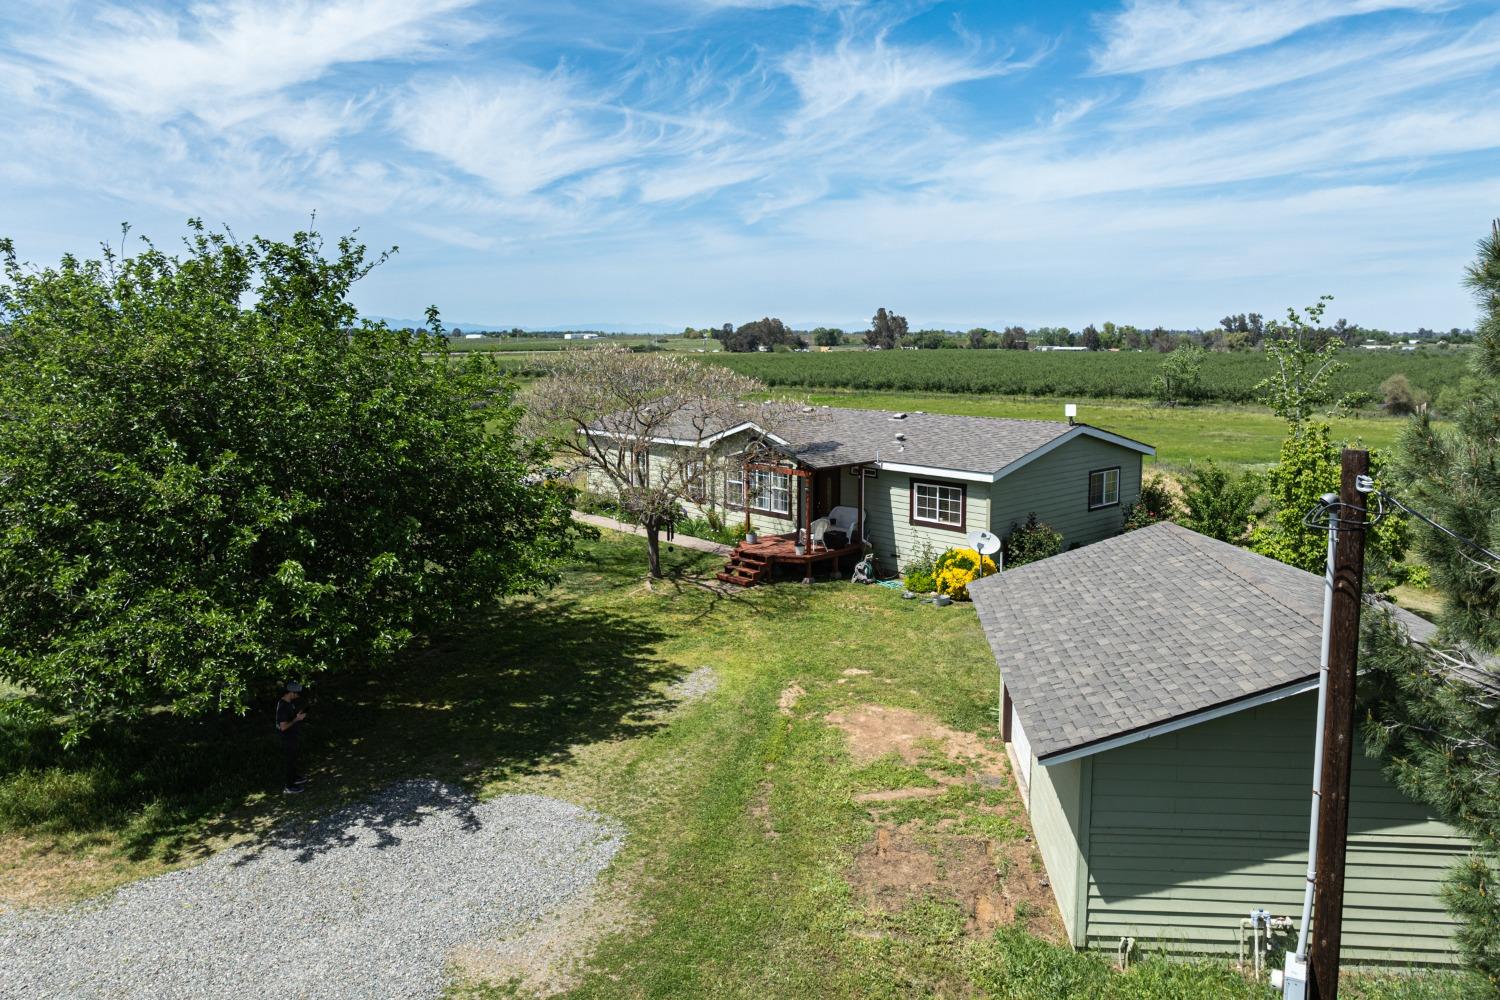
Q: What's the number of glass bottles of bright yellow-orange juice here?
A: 0